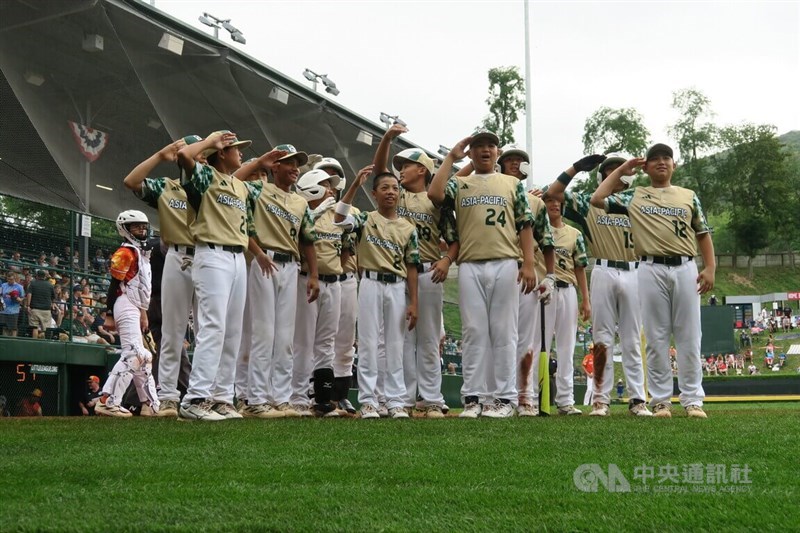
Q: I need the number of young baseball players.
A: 14